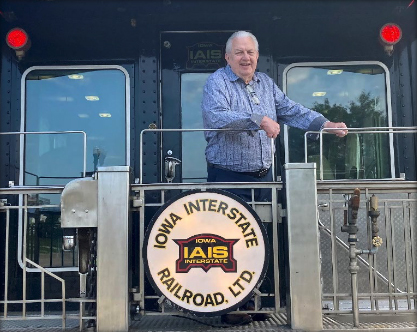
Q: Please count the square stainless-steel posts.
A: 2